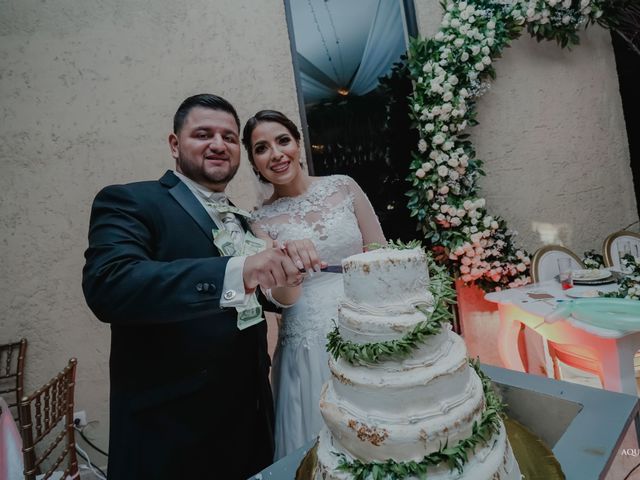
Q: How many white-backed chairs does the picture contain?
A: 2